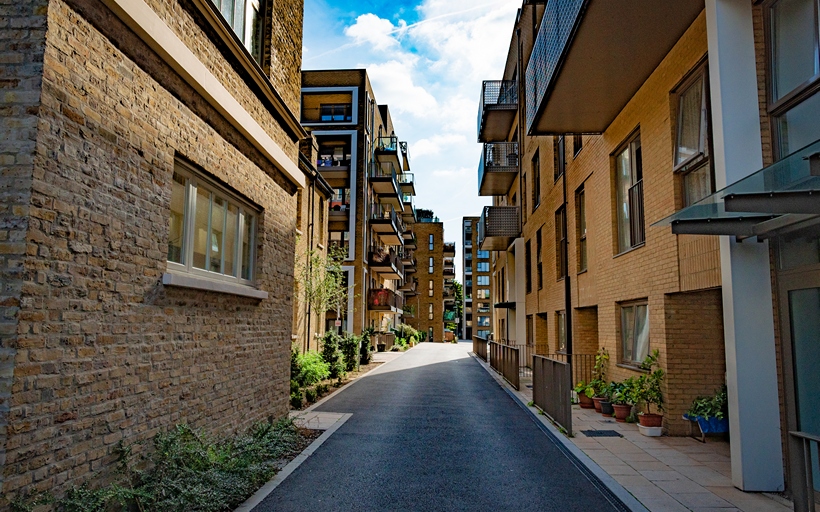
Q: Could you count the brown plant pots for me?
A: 4